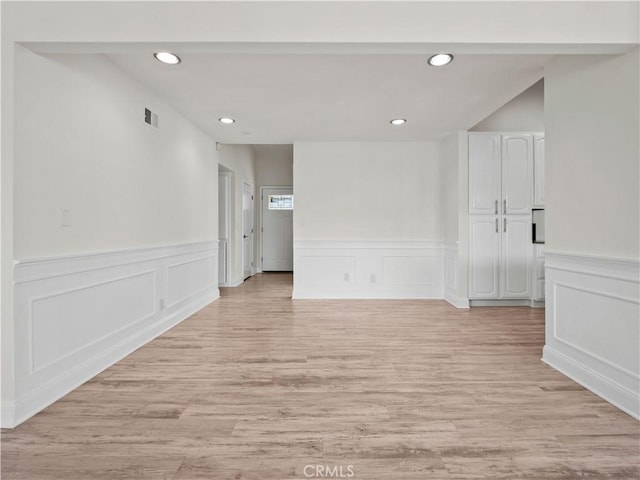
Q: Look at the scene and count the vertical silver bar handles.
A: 4